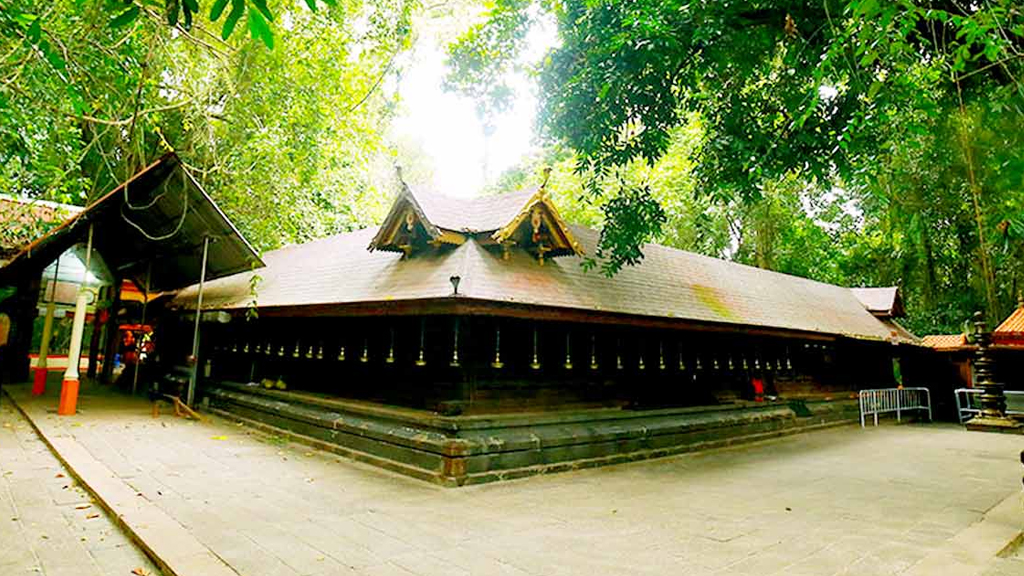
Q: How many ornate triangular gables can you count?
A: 2